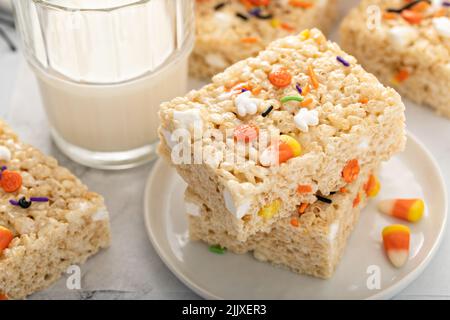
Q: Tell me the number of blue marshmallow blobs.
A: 0